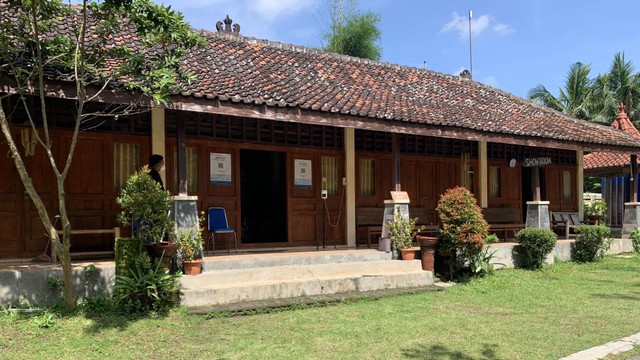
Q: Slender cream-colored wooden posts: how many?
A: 4